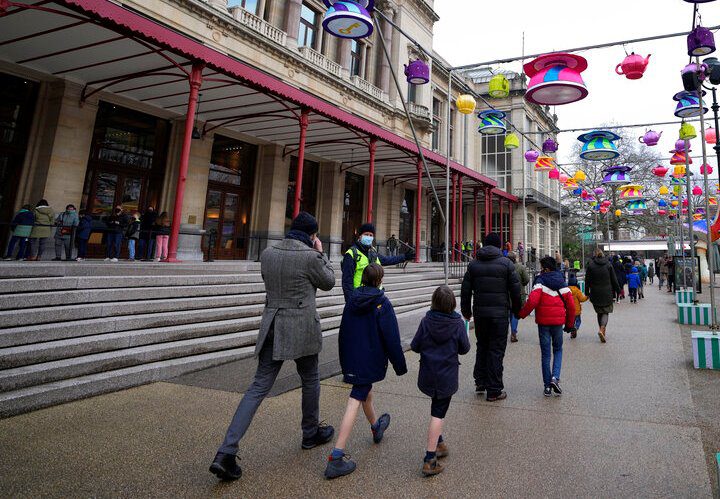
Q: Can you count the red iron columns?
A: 11